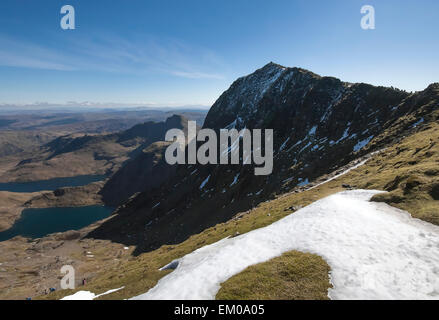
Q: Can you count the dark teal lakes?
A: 2